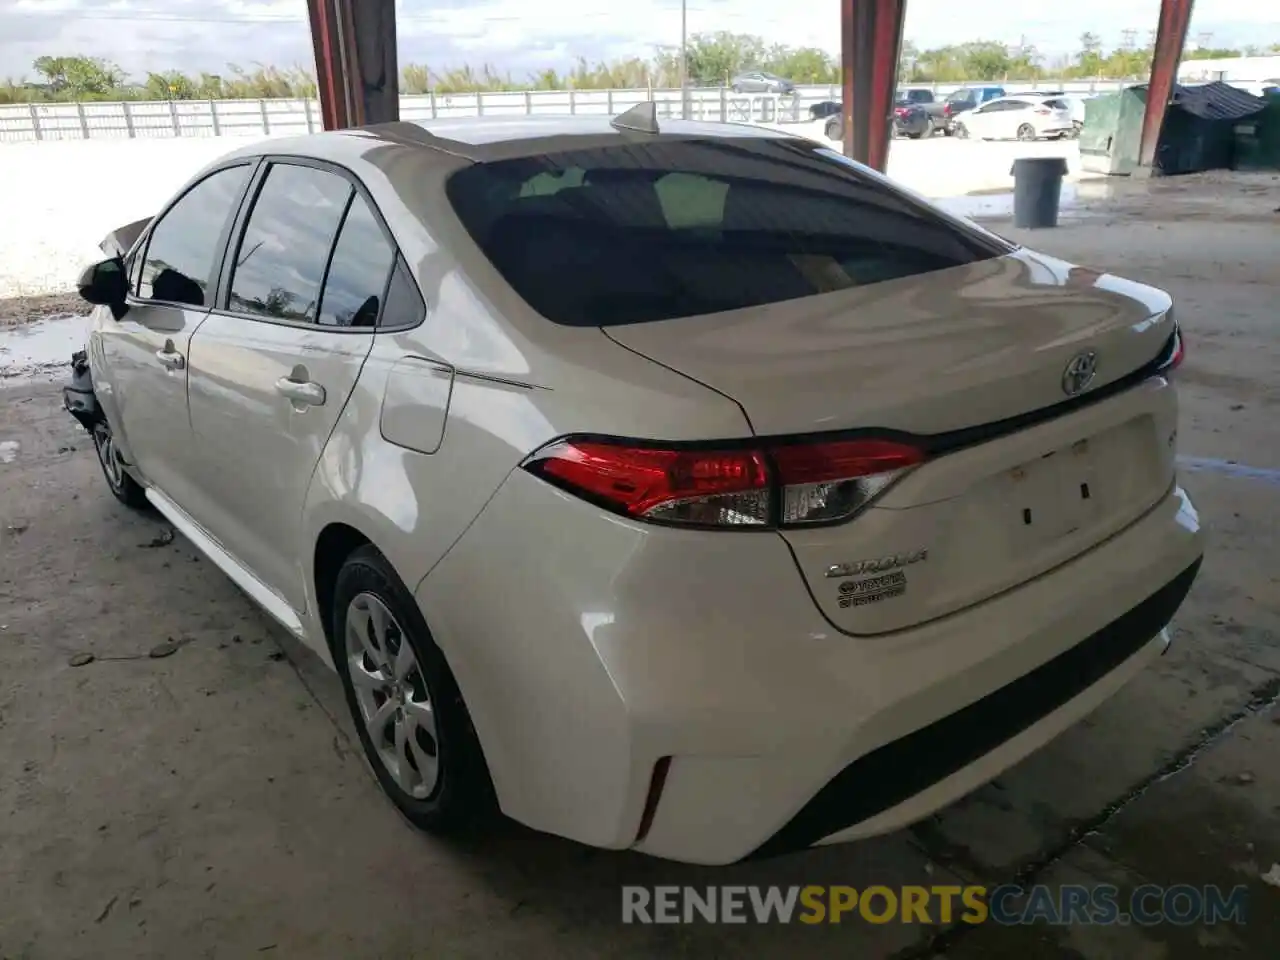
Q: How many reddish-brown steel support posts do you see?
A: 3